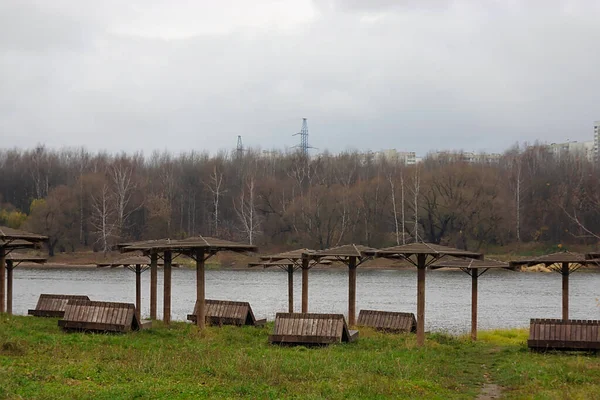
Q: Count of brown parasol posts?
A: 12